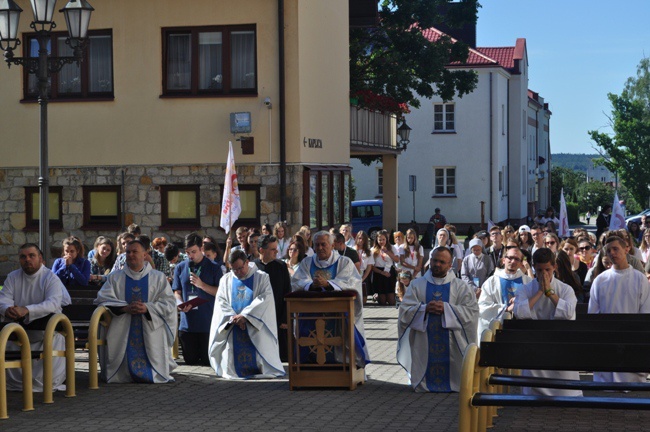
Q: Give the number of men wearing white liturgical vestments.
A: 8